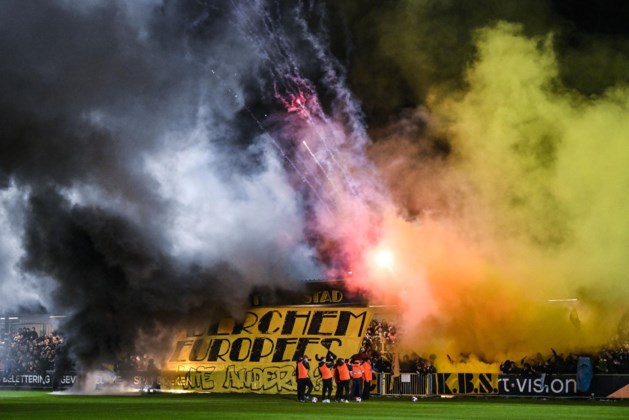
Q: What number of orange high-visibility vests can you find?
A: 5